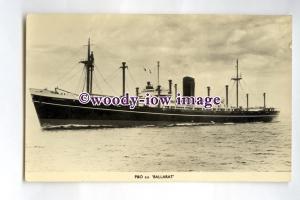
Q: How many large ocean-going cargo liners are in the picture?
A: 1